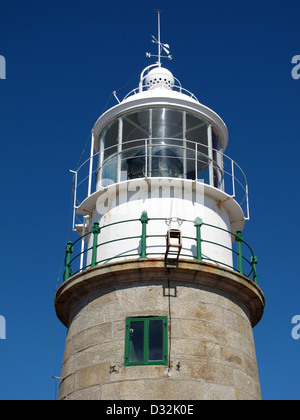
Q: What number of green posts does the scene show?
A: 6